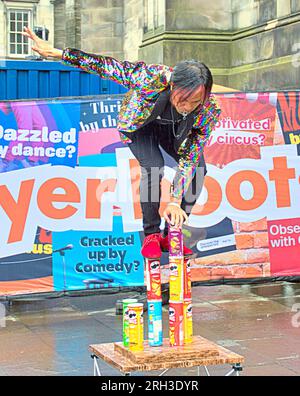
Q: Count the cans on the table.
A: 9